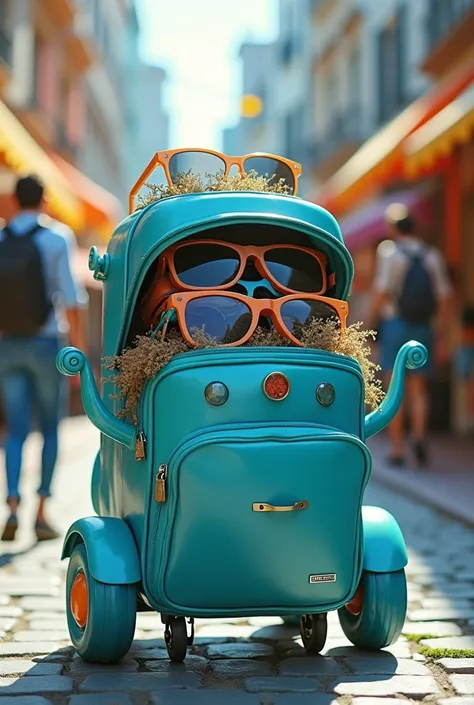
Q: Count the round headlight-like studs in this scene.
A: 3